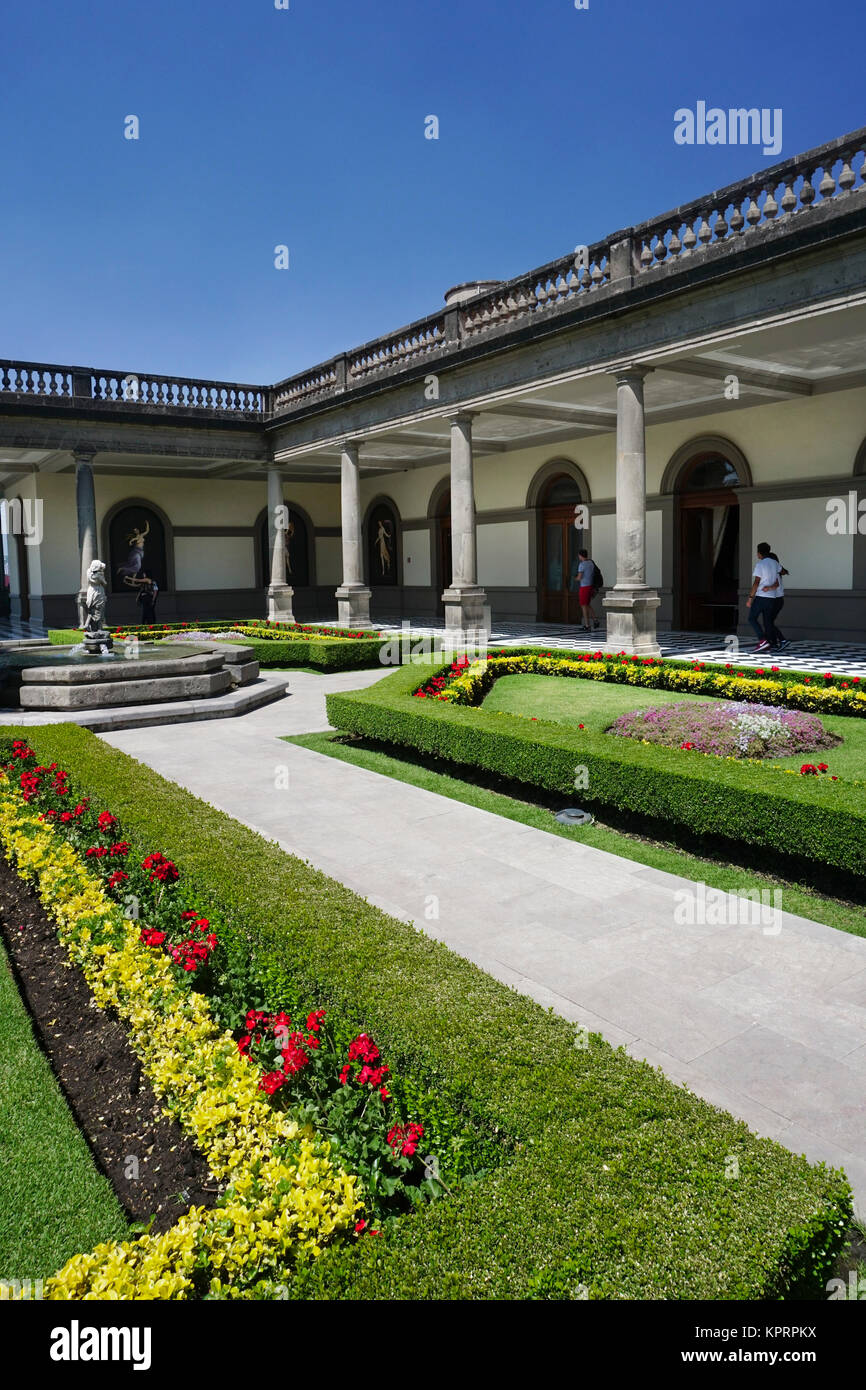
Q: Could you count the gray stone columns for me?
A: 5